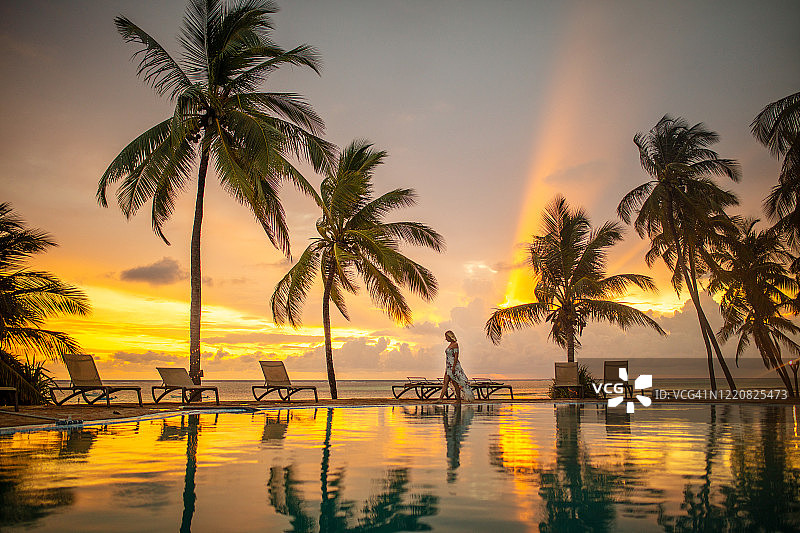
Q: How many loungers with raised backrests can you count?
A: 5